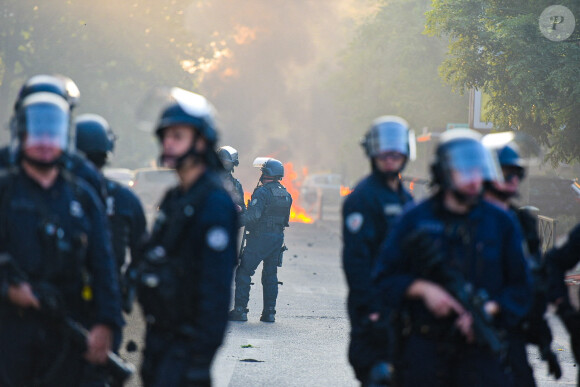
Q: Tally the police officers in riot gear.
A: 9